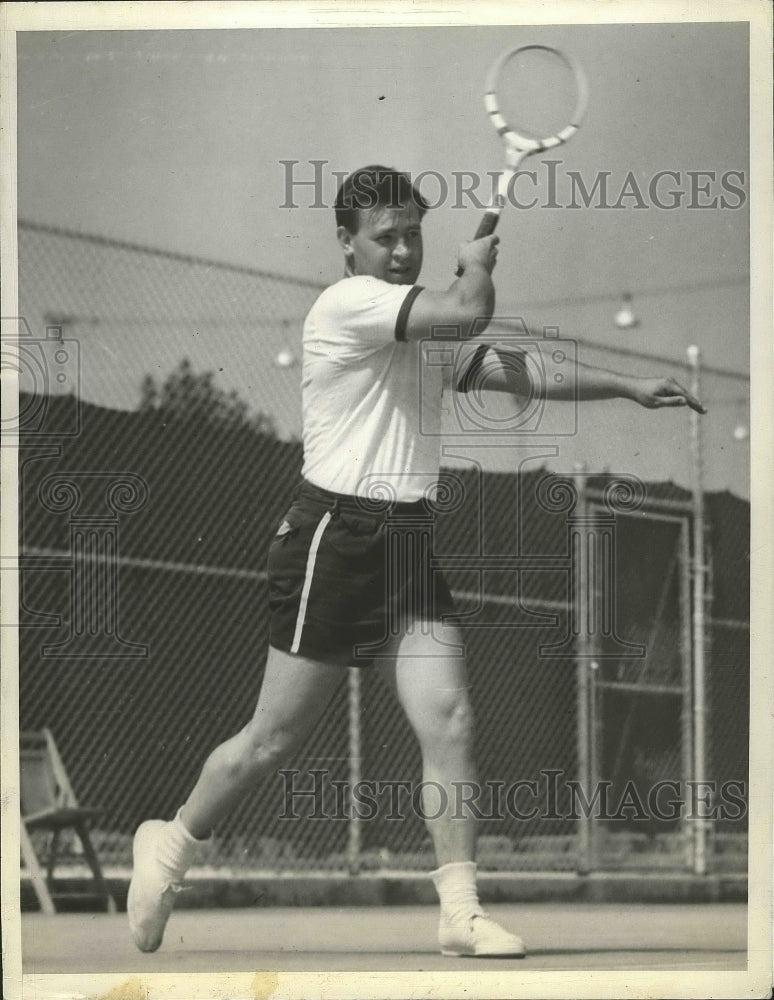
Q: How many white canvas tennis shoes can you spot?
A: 2